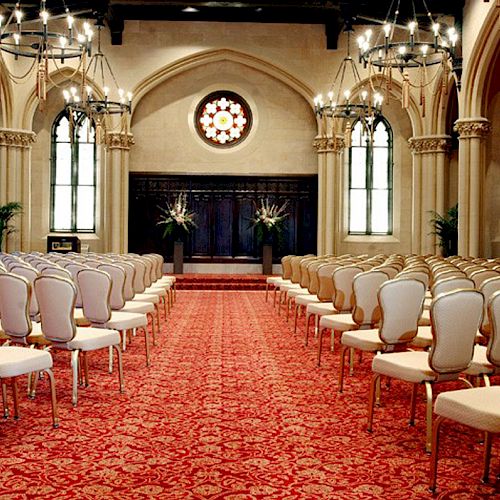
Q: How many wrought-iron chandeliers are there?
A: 4